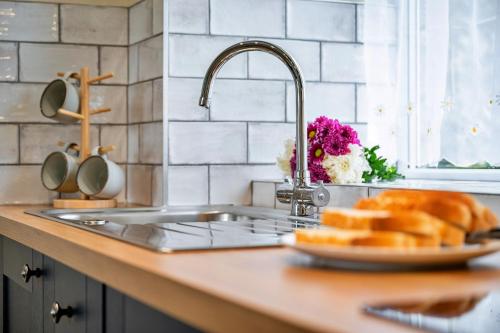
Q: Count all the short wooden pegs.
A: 6